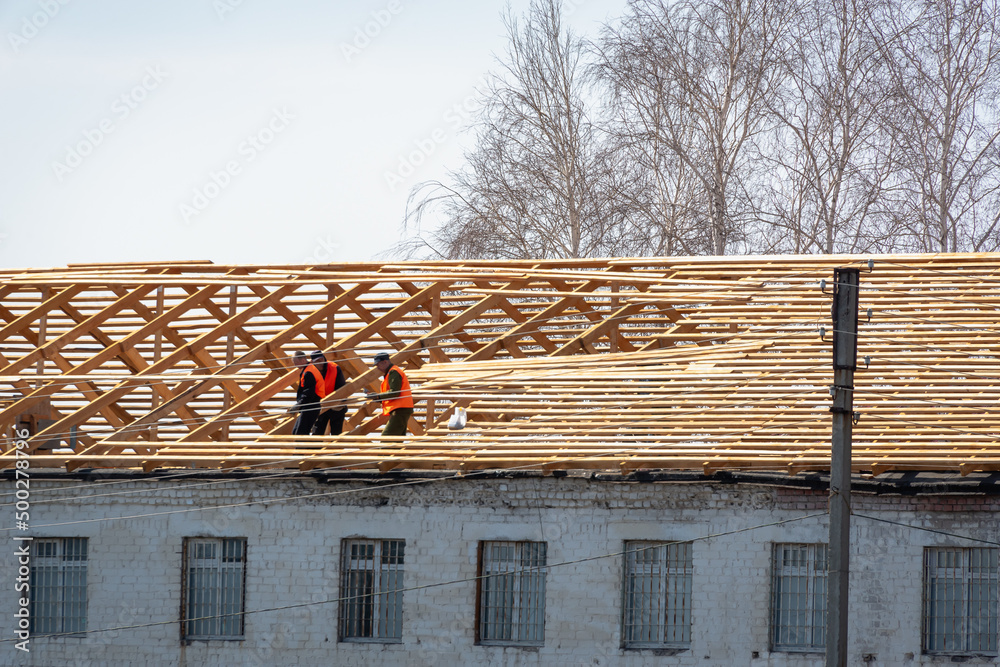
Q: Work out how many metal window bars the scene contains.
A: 7